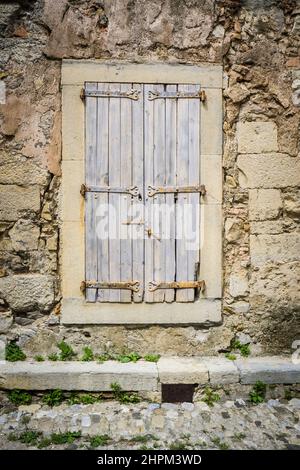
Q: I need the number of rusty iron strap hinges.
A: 6